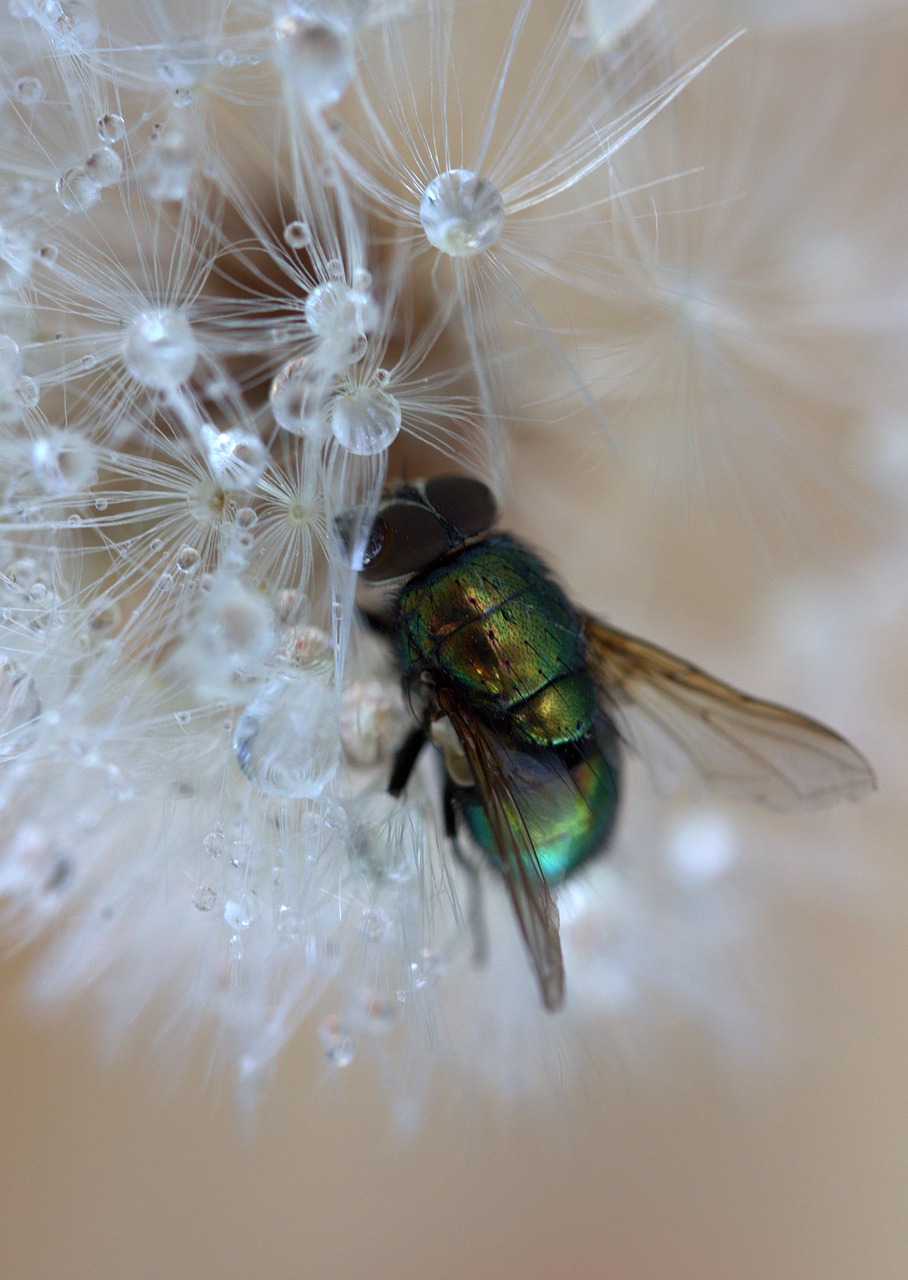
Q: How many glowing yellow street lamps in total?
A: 0